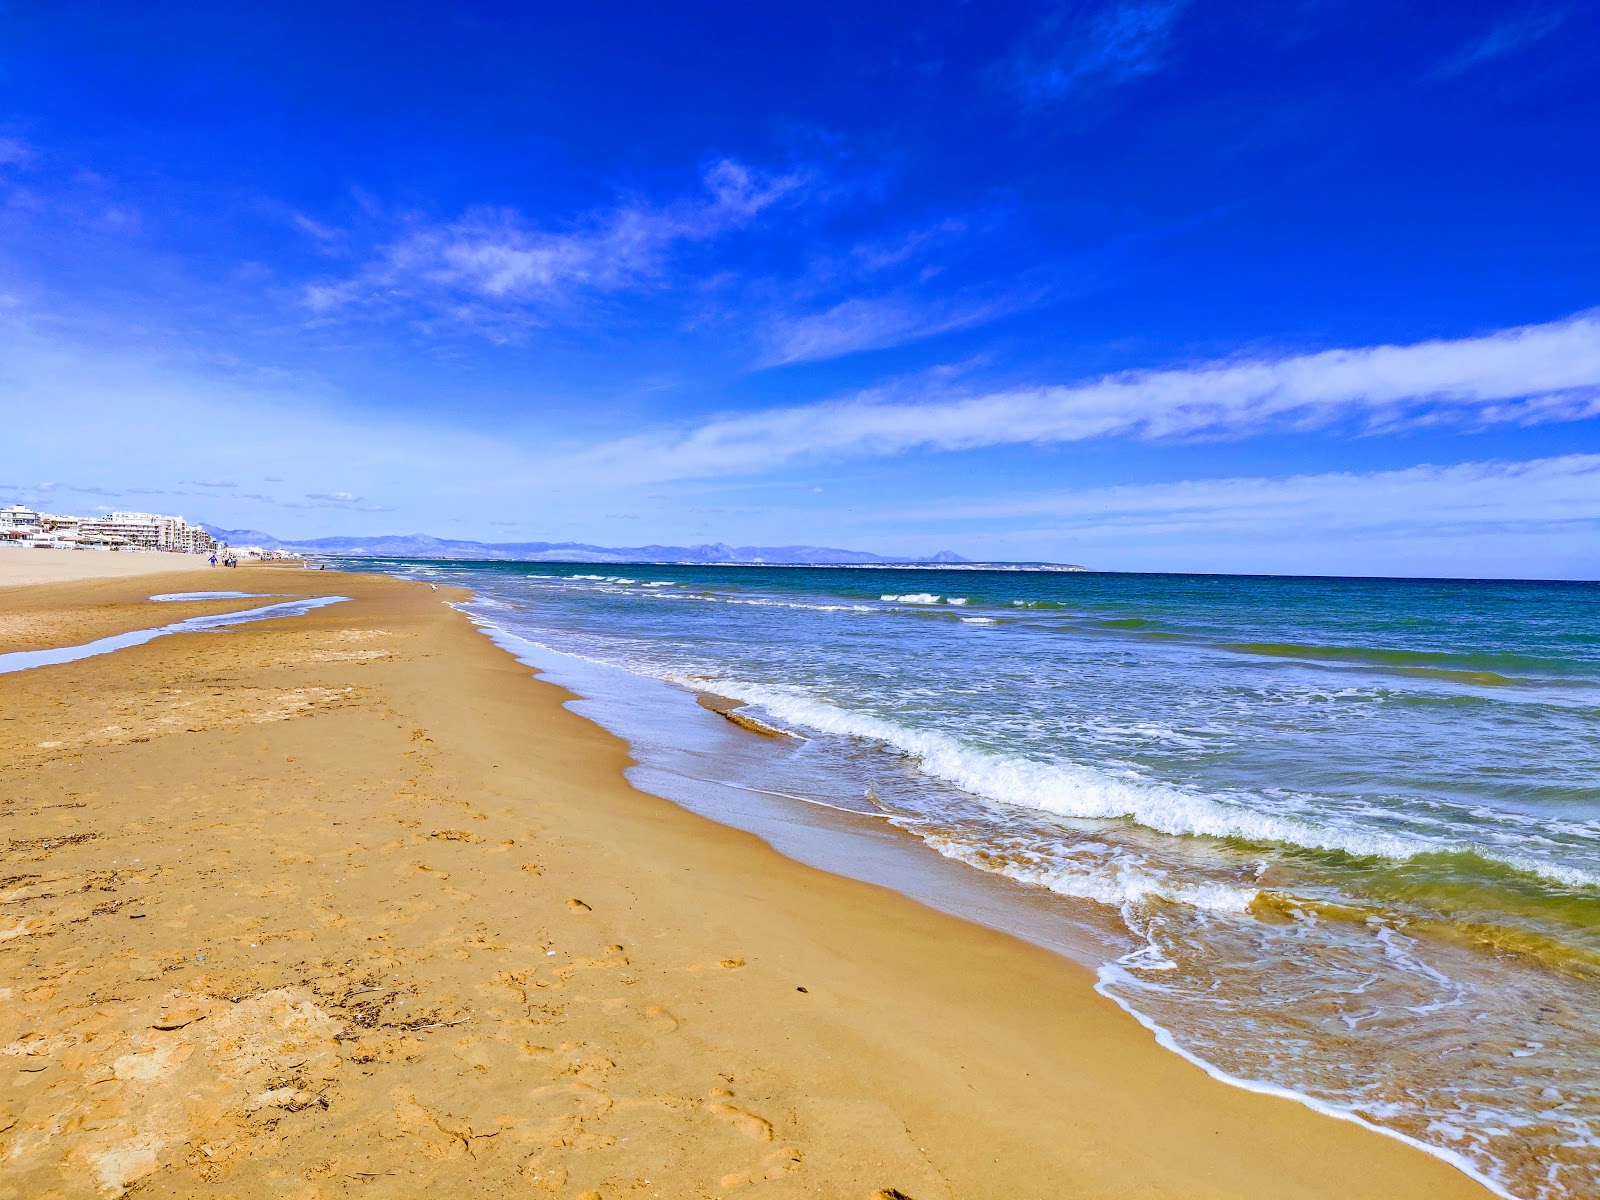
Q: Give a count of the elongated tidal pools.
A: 2